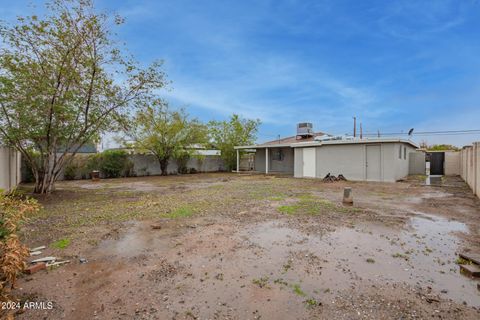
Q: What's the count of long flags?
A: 0